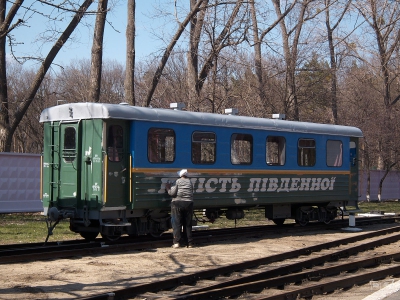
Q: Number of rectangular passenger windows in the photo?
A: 6